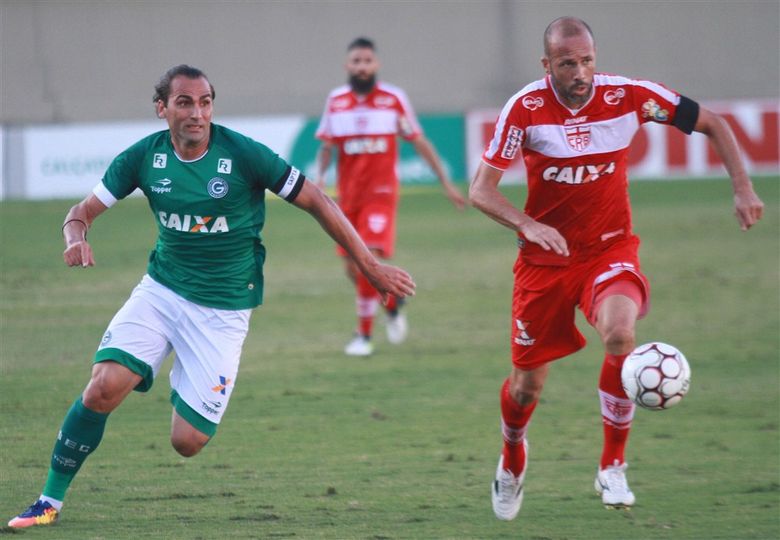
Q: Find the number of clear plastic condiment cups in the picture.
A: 0